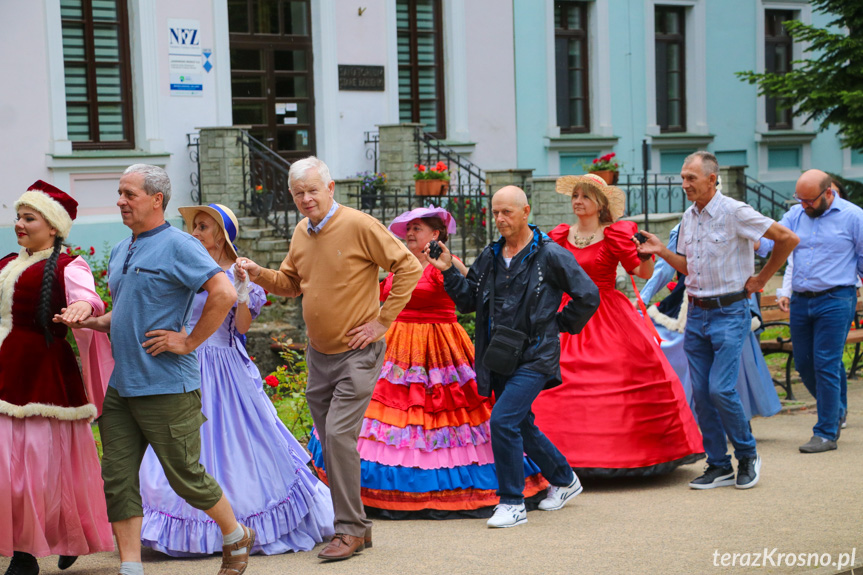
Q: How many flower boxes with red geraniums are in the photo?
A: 2